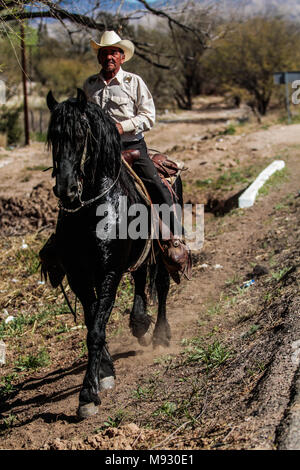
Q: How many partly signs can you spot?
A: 1